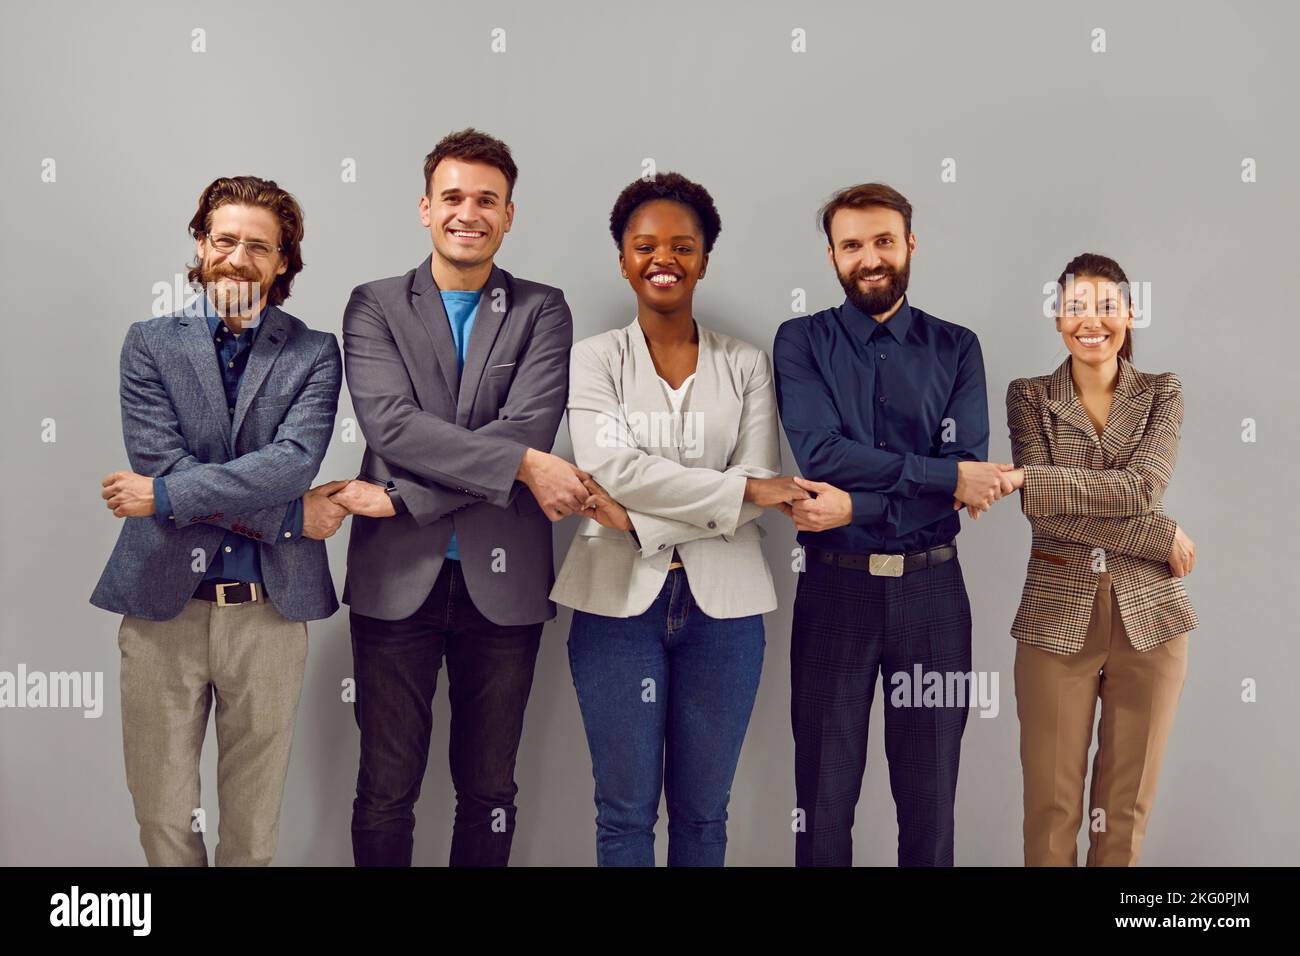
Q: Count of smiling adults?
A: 5